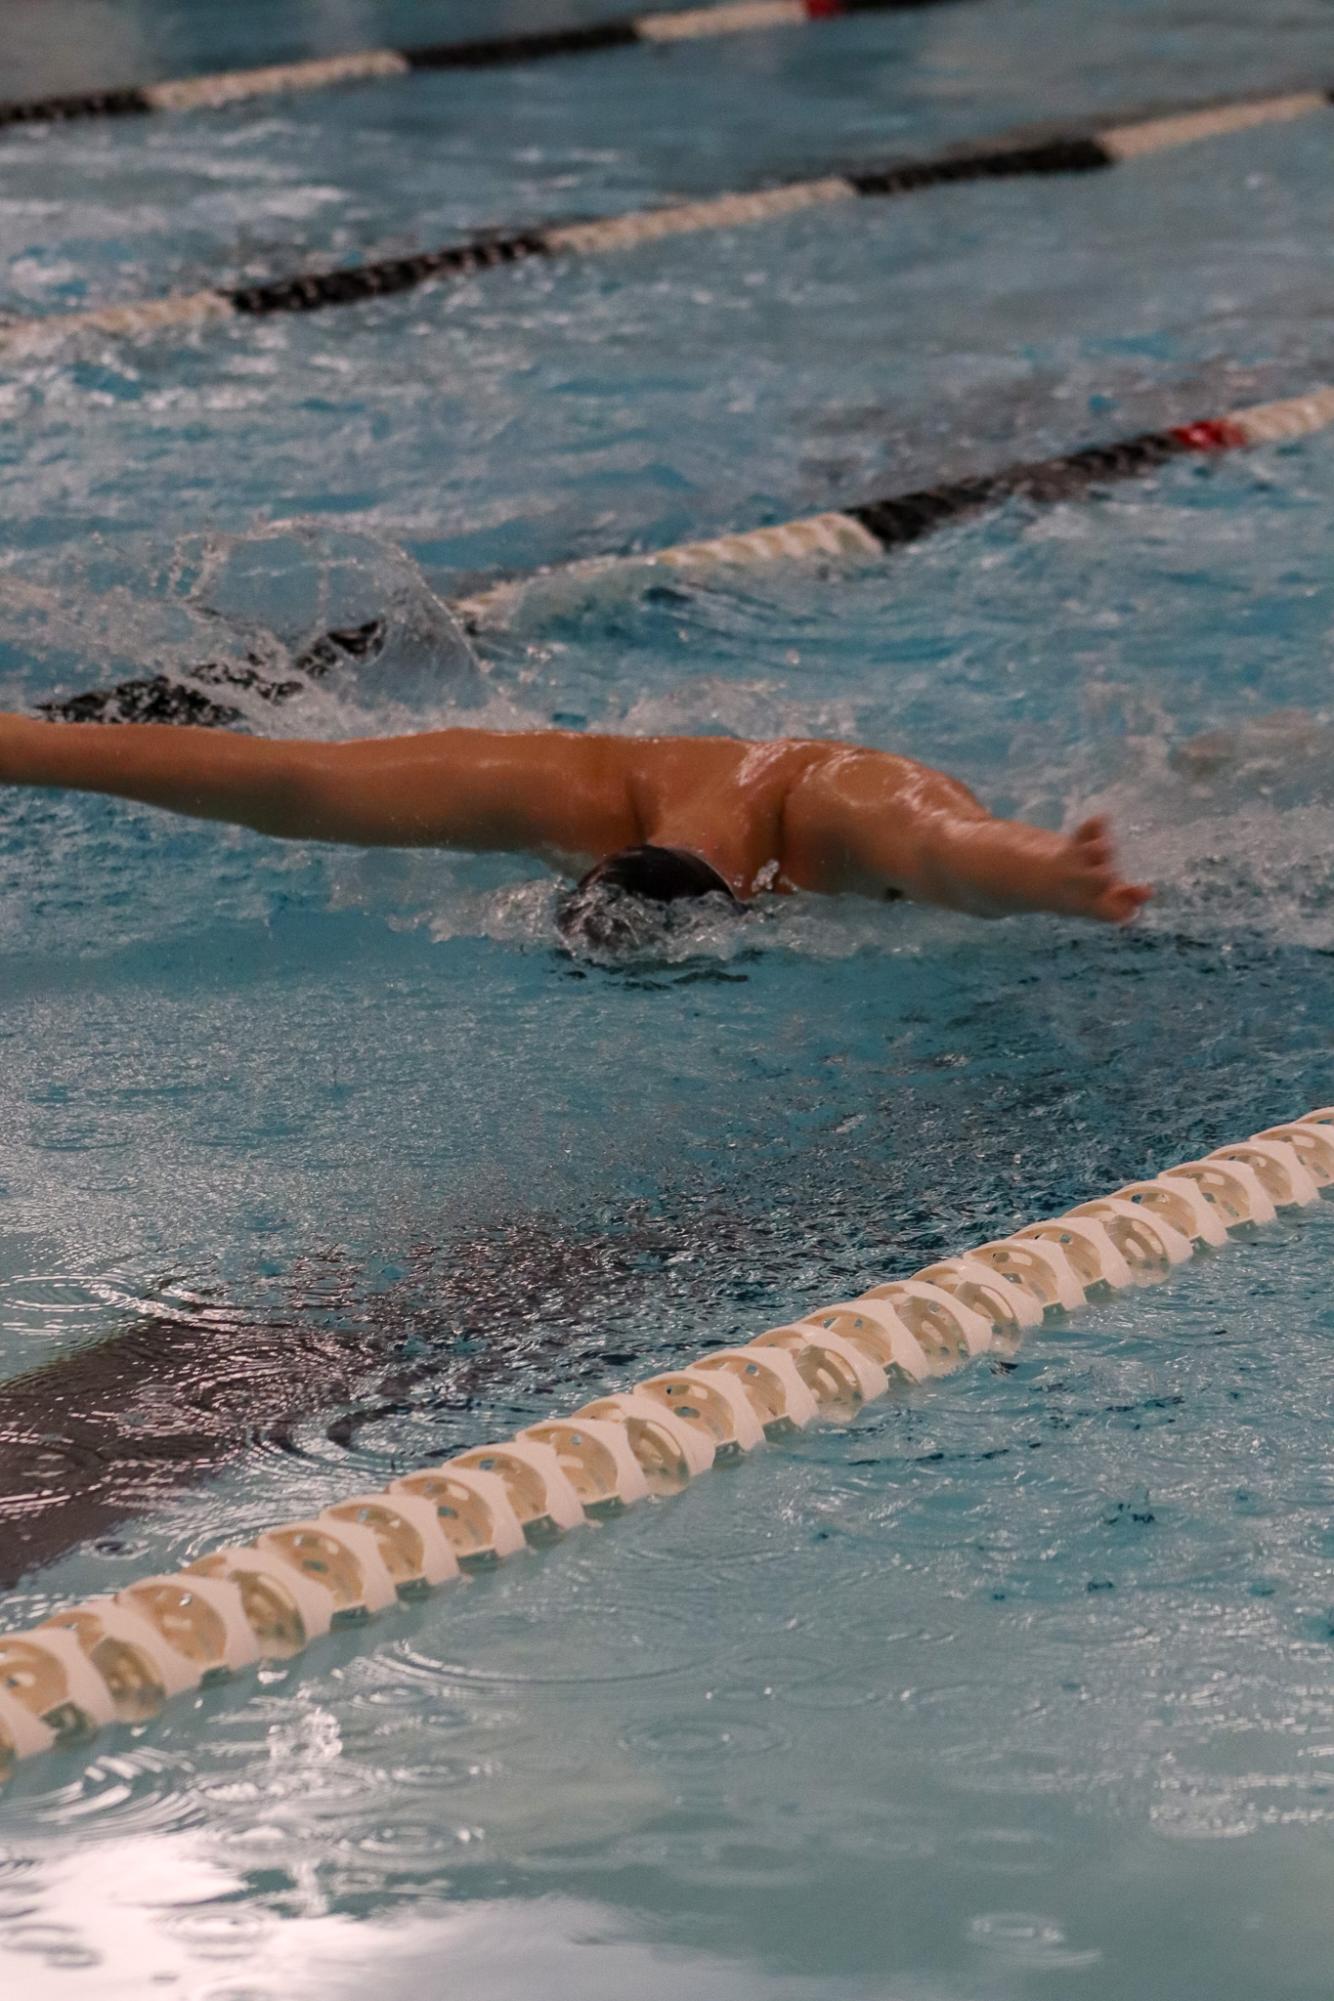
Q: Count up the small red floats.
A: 2